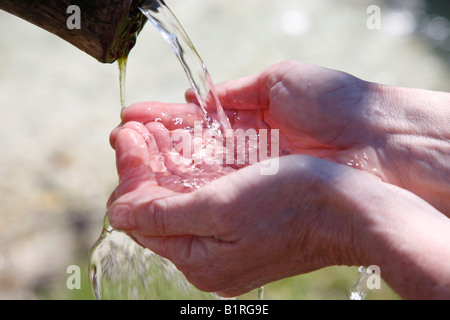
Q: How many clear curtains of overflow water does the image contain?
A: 1